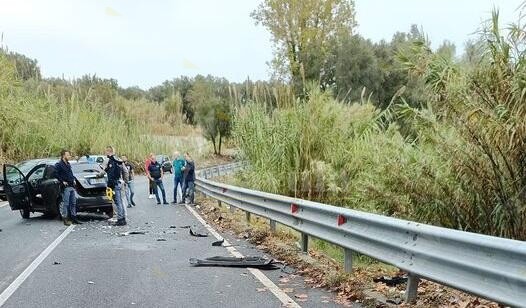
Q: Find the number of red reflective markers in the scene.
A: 3